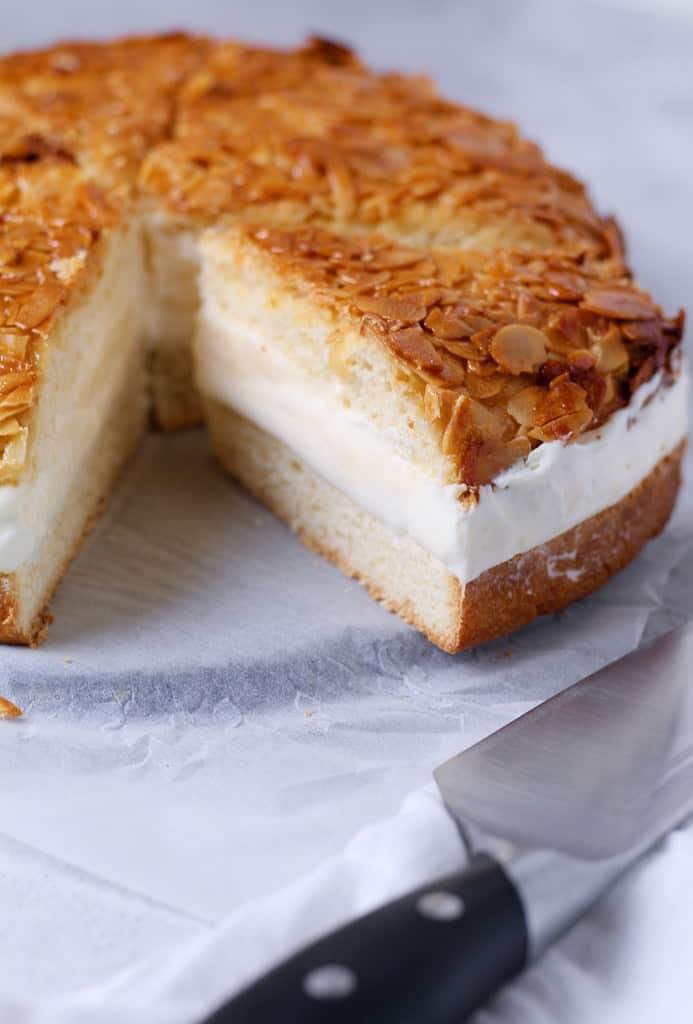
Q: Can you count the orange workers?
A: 0